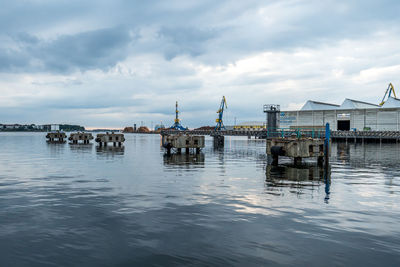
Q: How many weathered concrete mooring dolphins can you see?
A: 5